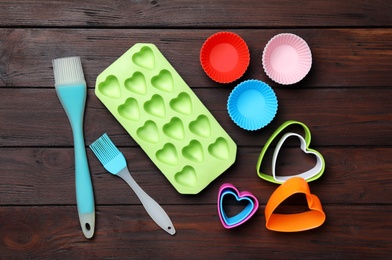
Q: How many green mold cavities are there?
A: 14